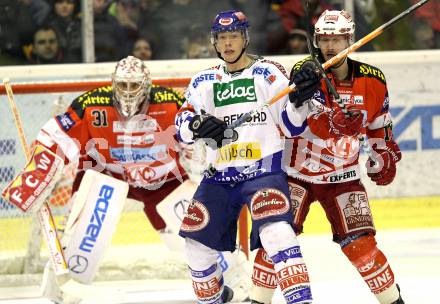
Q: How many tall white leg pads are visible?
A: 2